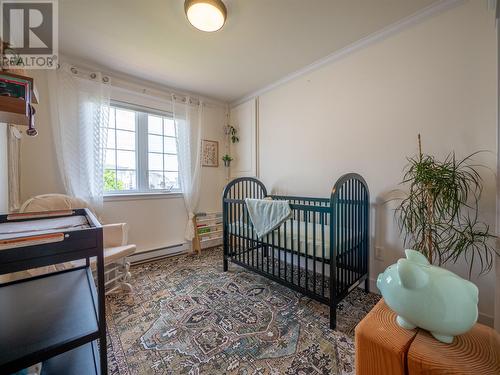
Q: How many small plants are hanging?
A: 2